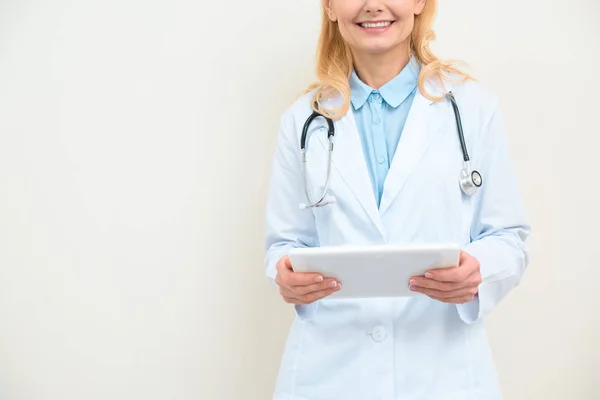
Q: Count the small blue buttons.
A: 3